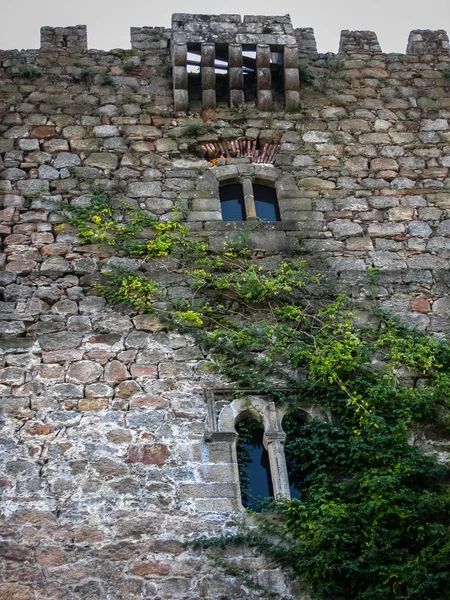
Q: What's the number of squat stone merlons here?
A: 5